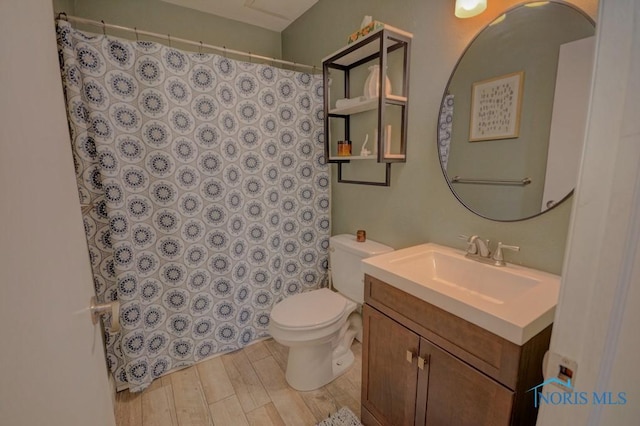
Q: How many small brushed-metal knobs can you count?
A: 2